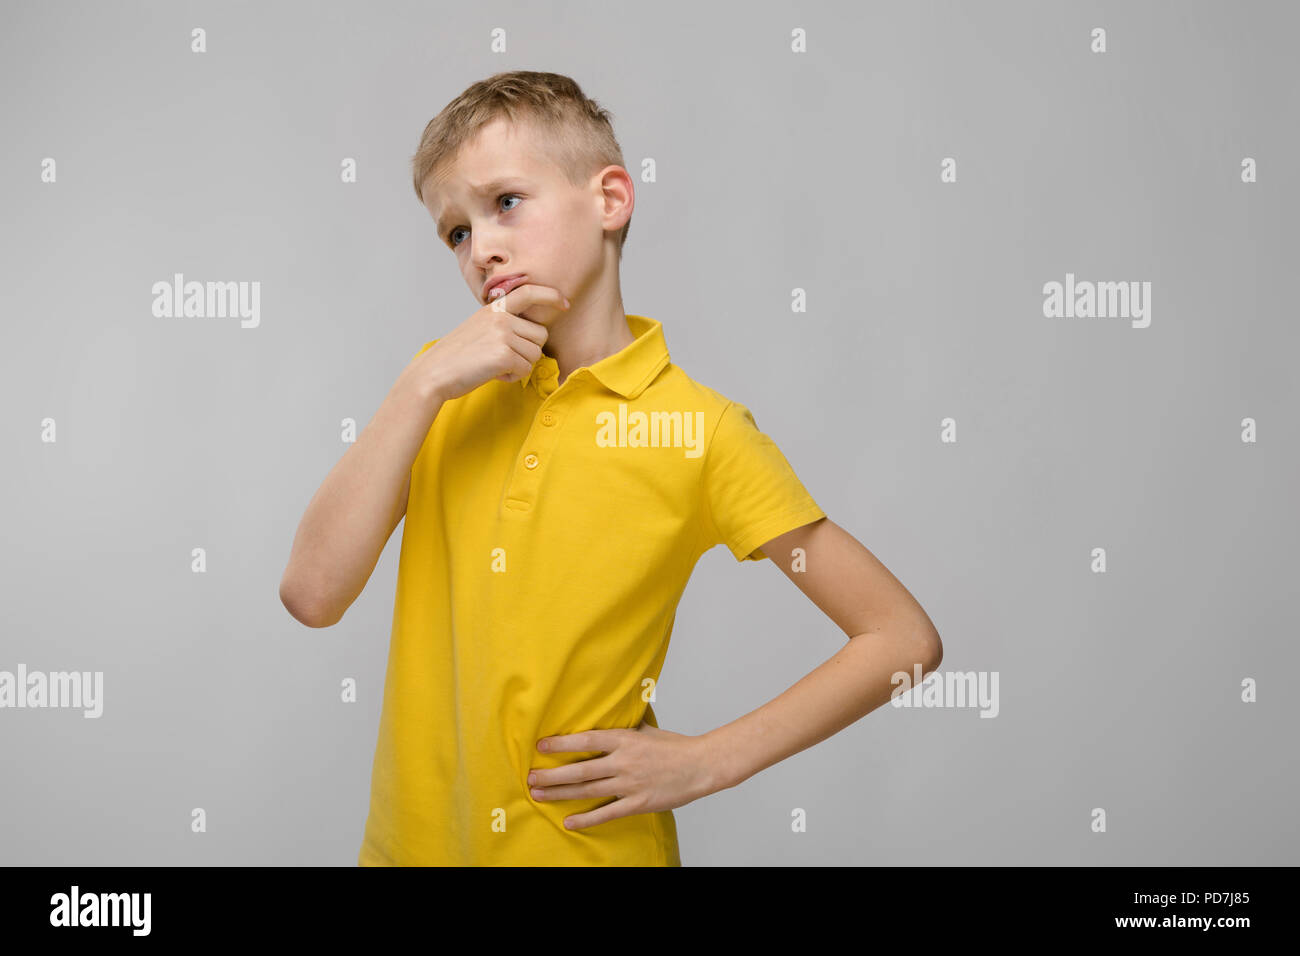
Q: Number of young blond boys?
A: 1